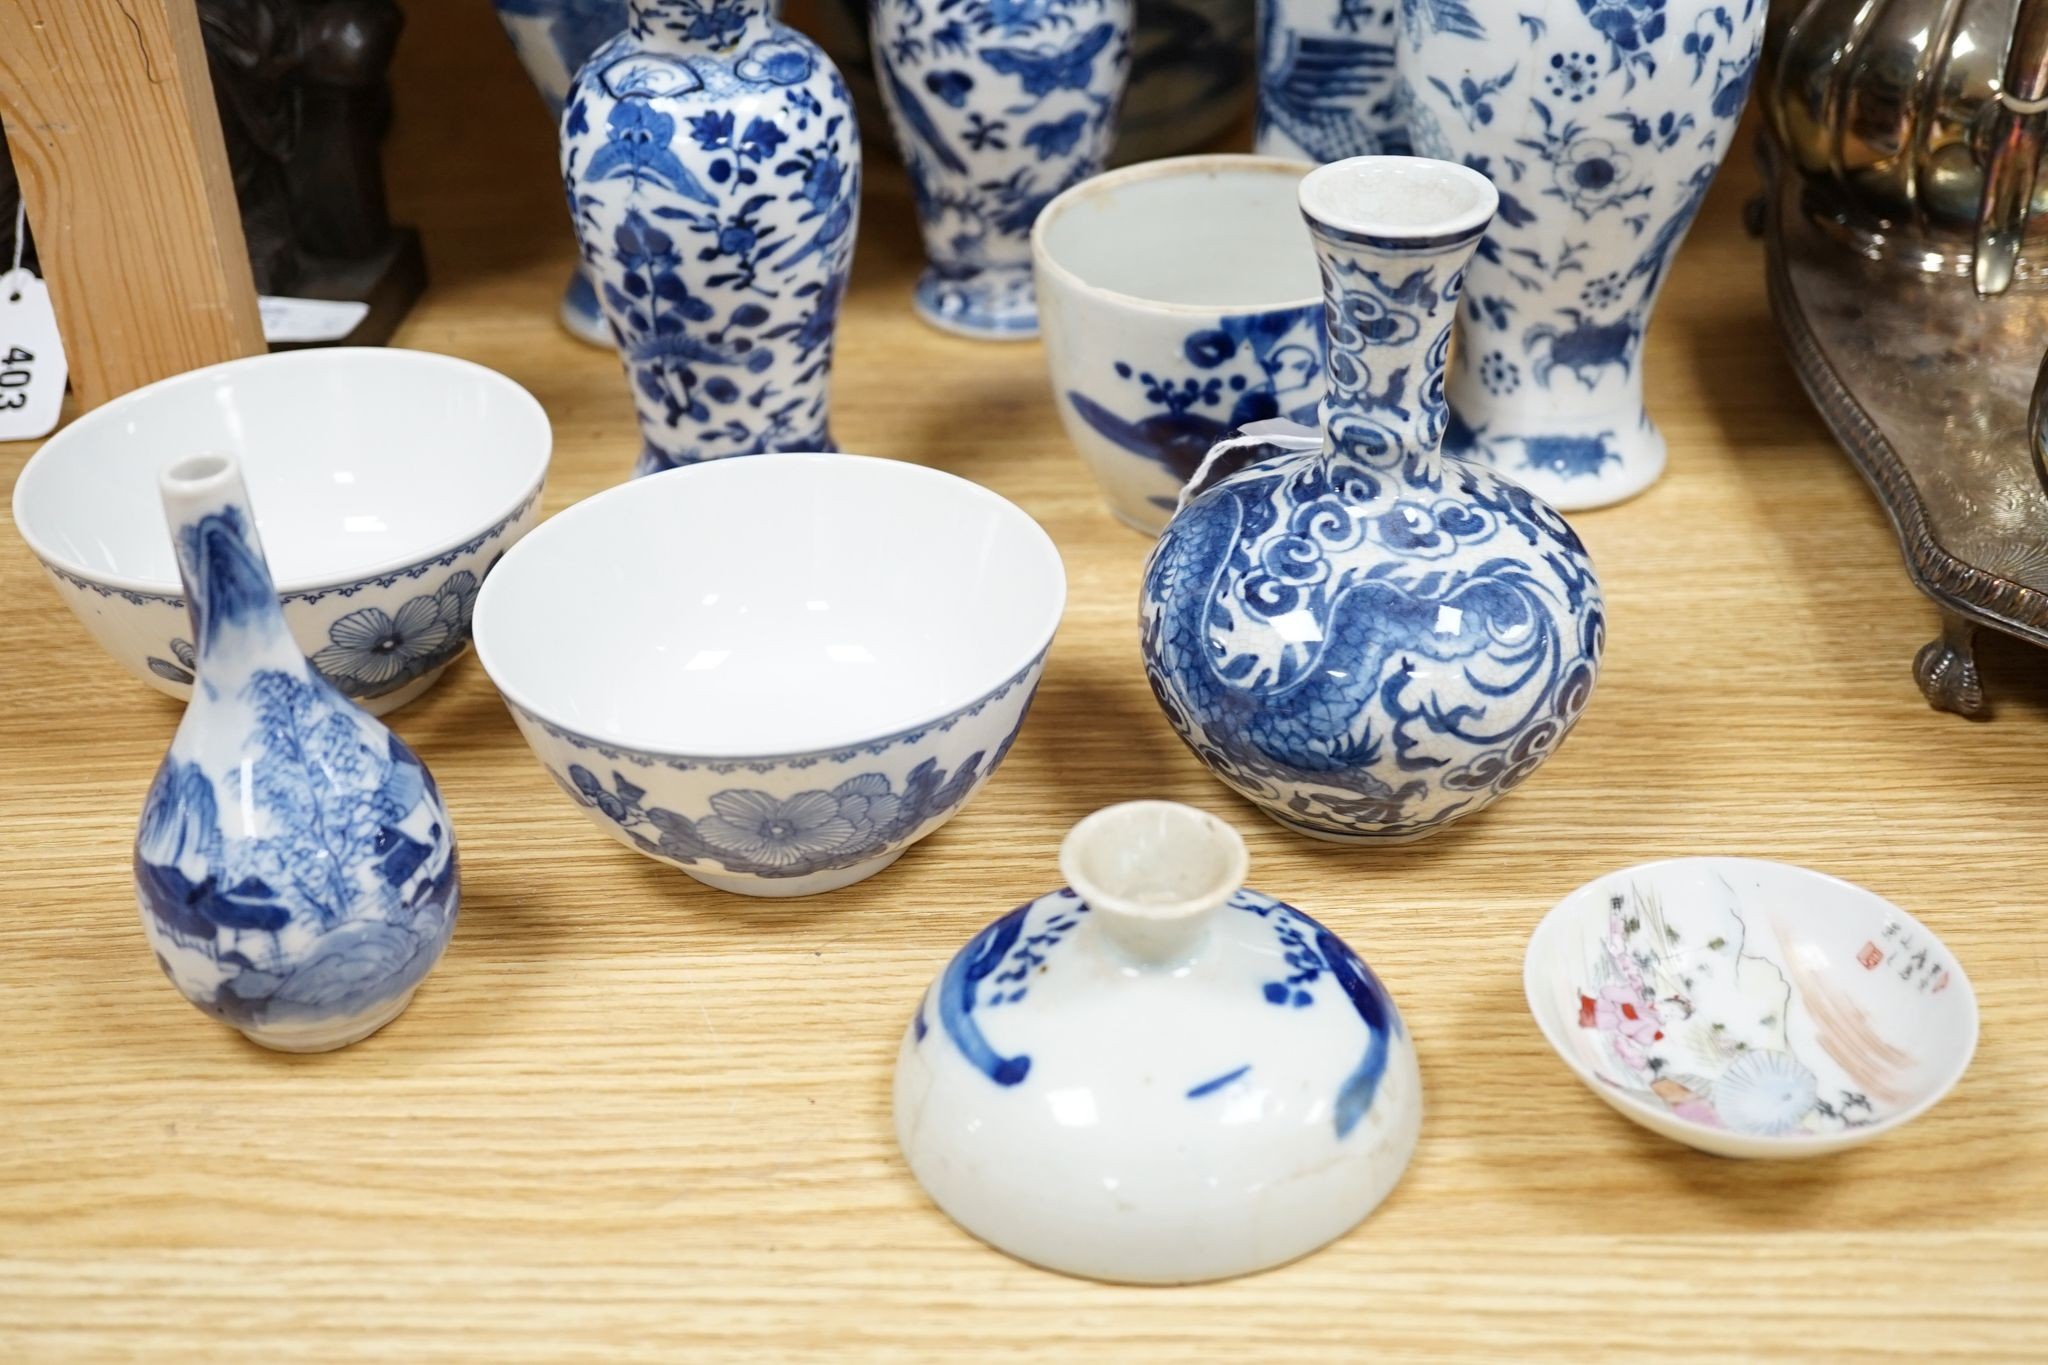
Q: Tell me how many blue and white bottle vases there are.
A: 2